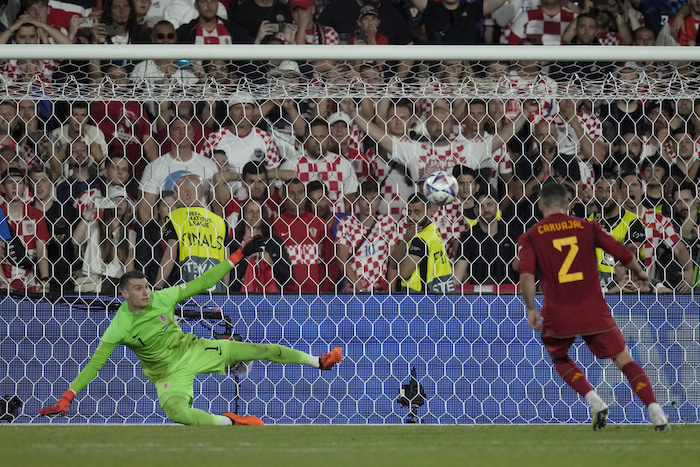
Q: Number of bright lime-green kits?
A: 1